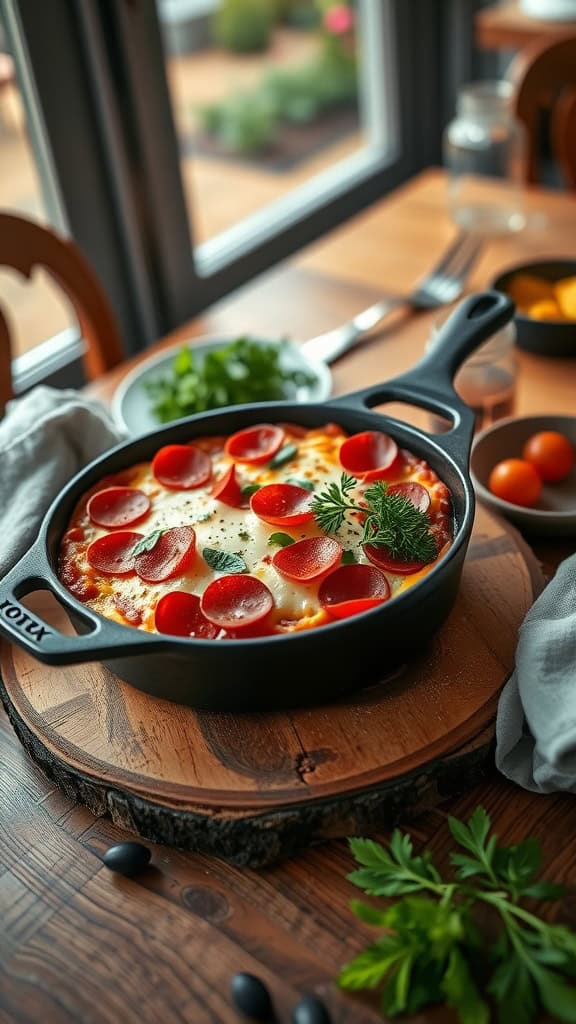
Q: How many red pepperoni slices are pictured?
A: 14